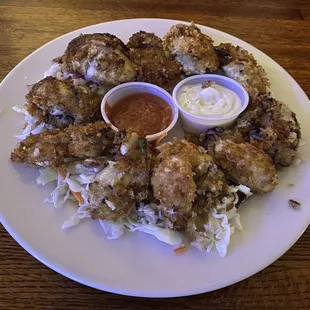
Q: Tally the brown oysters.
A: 10